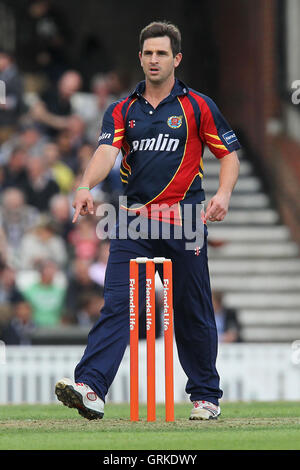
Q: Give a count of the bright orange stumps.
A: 3